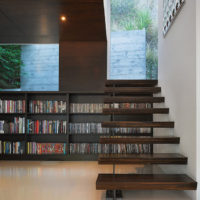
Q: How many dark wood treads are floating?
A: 8